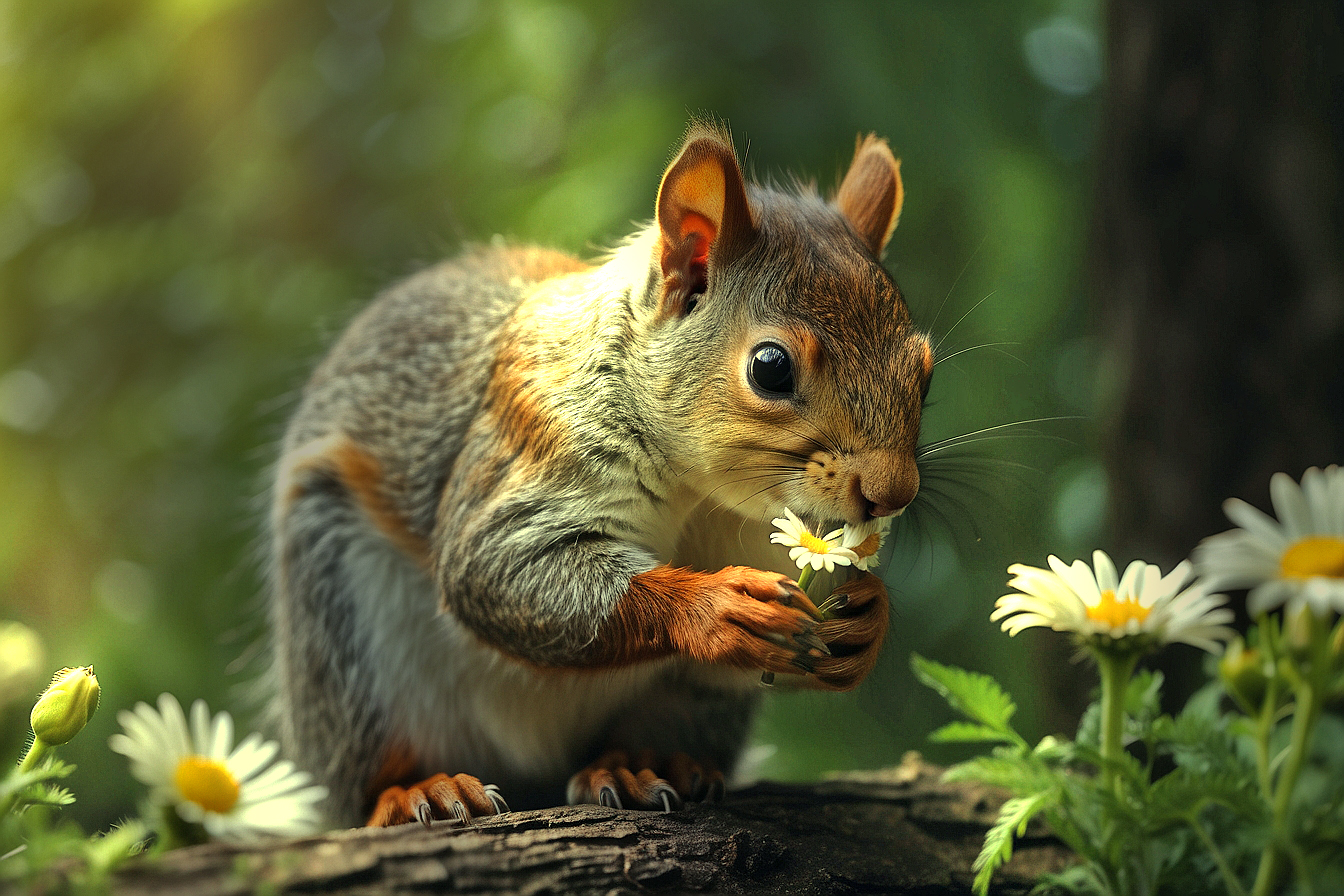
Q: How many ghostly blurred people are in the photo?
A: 0